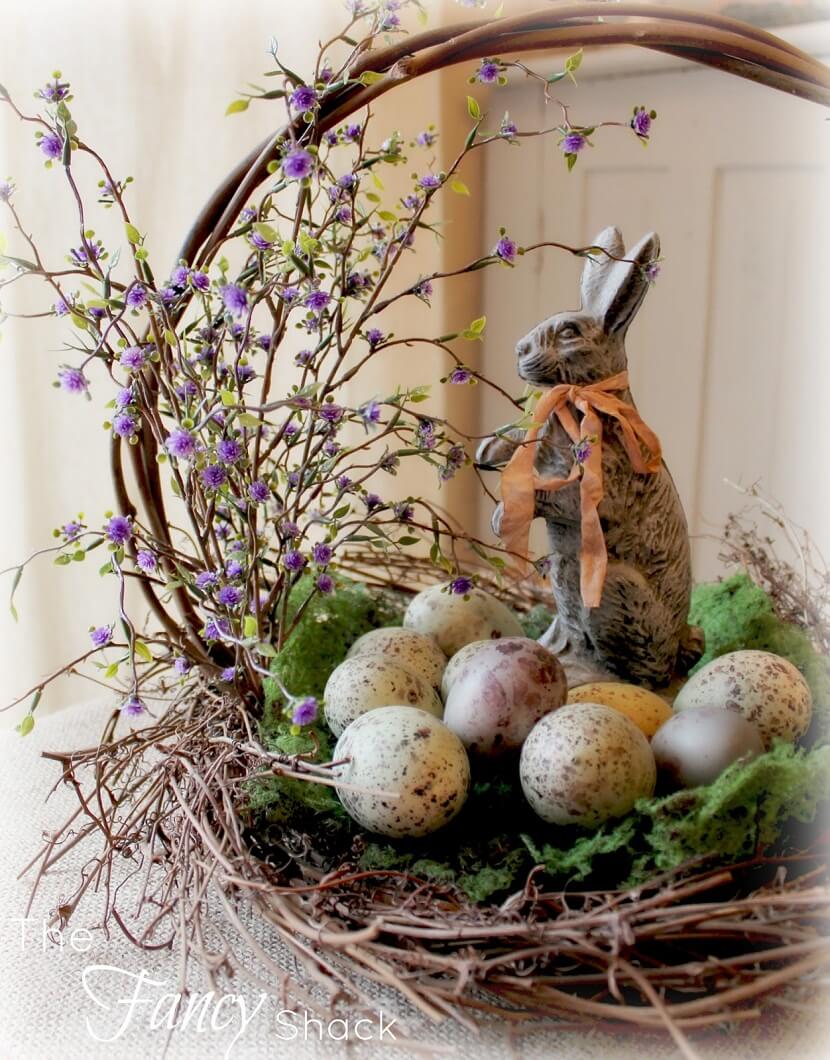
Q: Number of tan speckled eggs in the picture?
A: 7